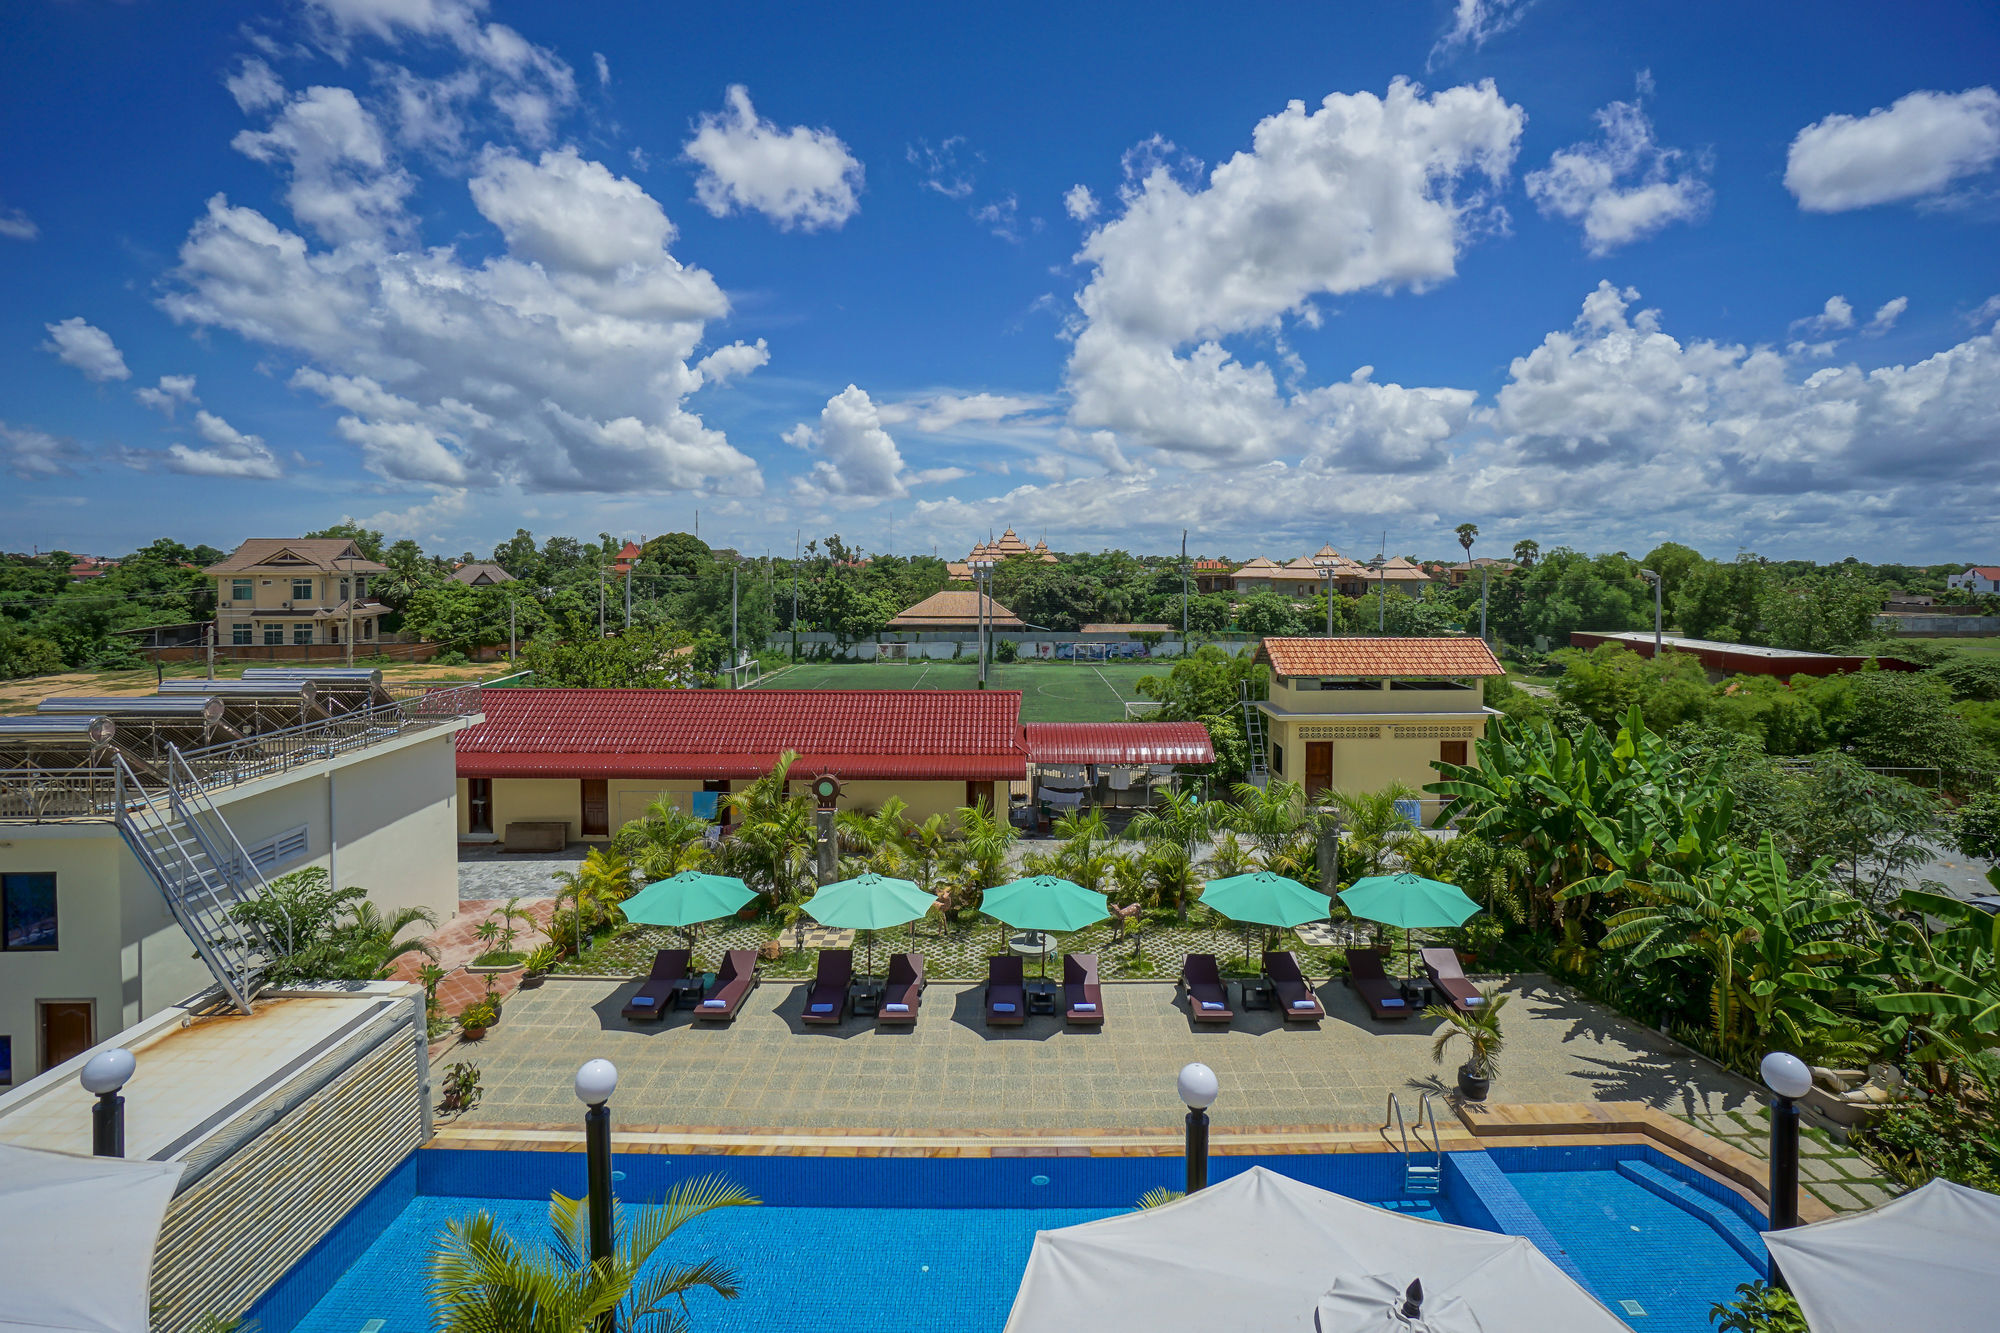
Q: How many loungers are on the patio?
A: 10